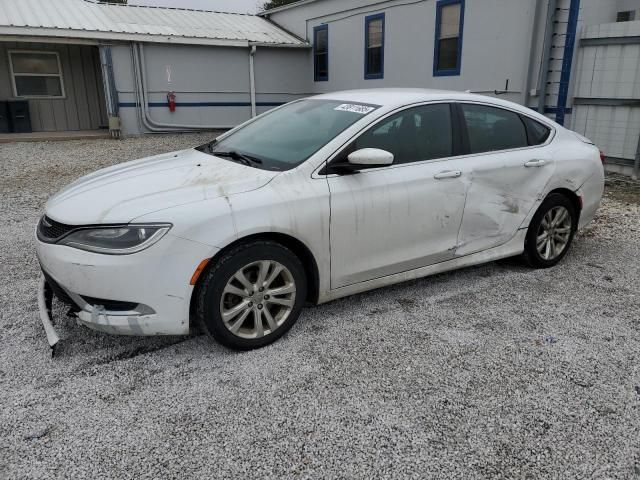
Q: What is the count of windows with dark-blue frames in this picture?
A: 3